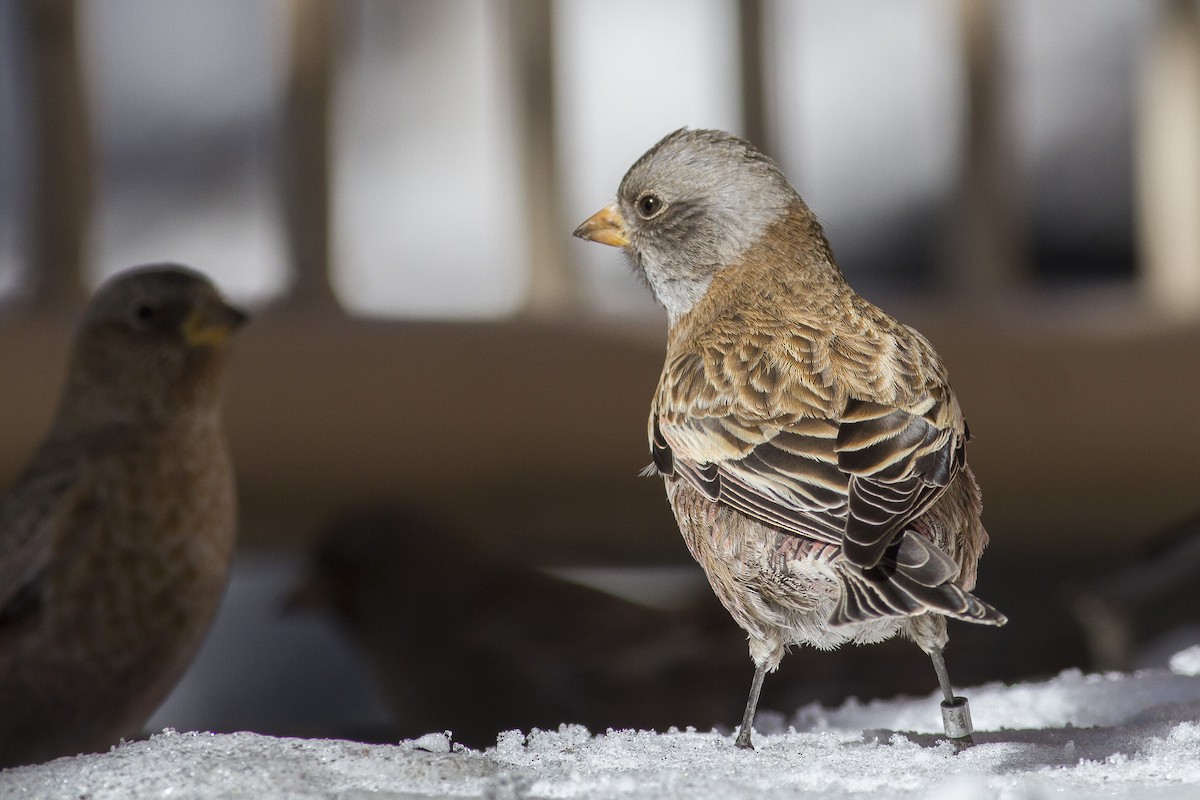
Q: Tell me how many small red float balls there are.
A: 0